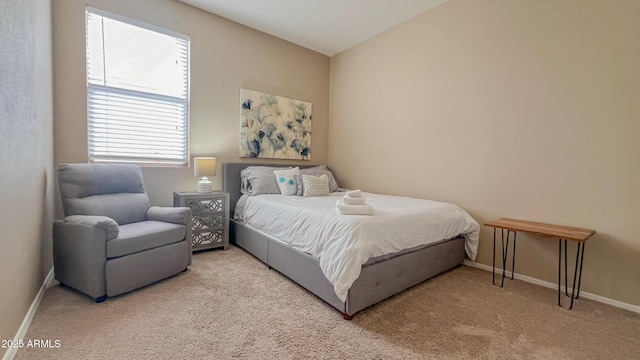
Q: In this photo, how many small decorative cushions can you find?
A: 2